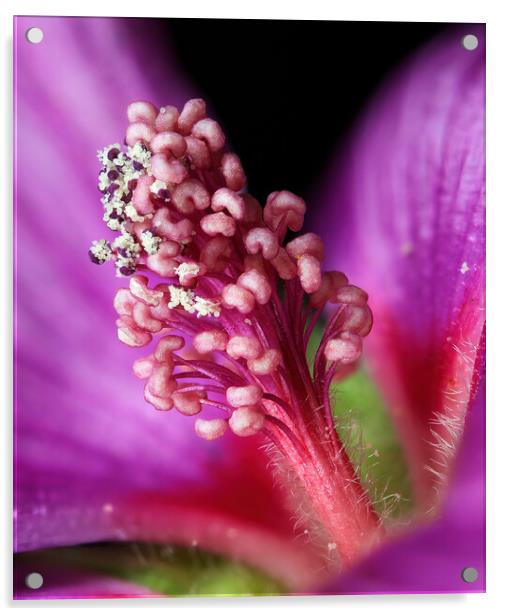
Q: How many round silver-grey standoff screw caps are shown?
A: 4